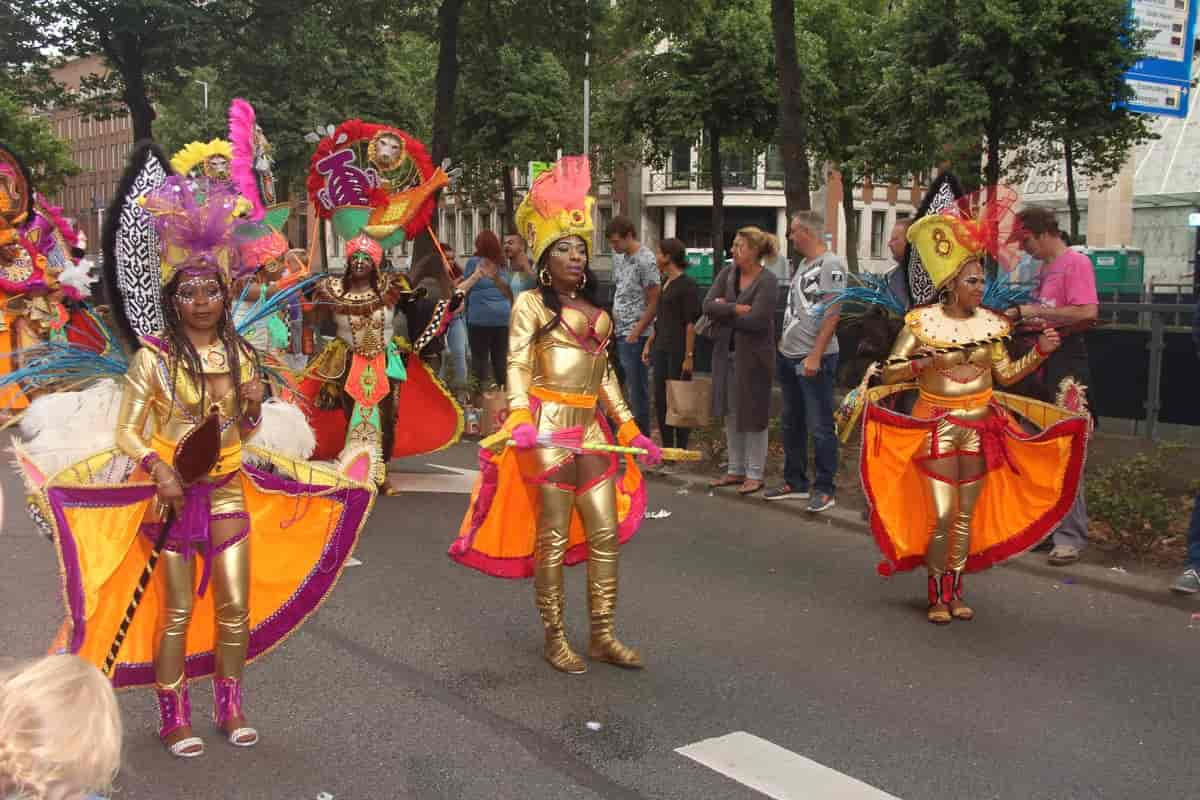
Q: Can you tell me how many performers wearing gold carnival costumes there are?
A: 3